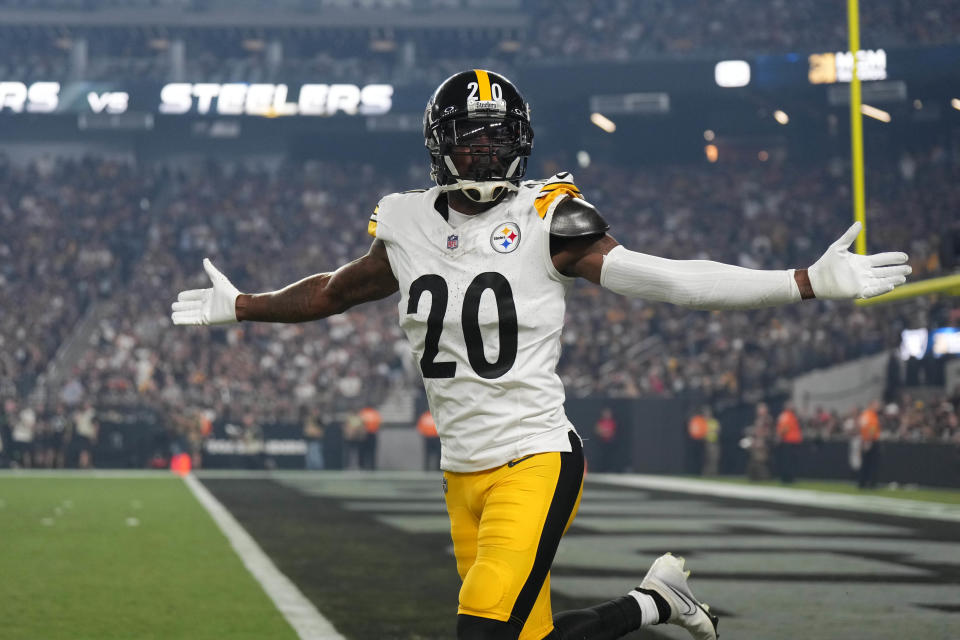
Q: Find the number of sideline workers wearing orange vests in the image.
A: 5